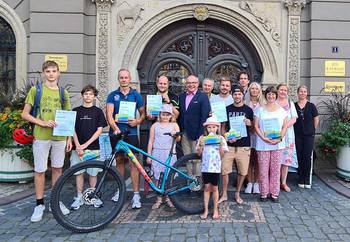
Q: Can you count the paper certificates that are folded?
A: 0